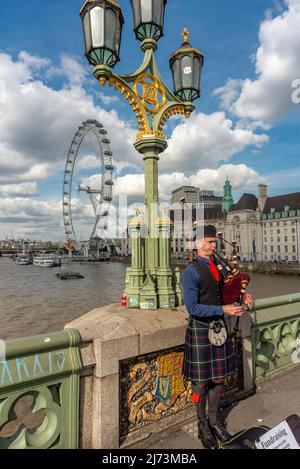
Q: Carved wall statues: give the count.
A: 1